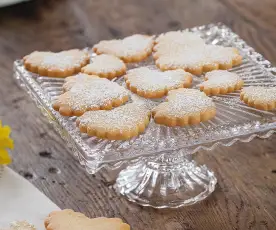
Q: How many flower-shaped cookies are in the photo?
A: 0